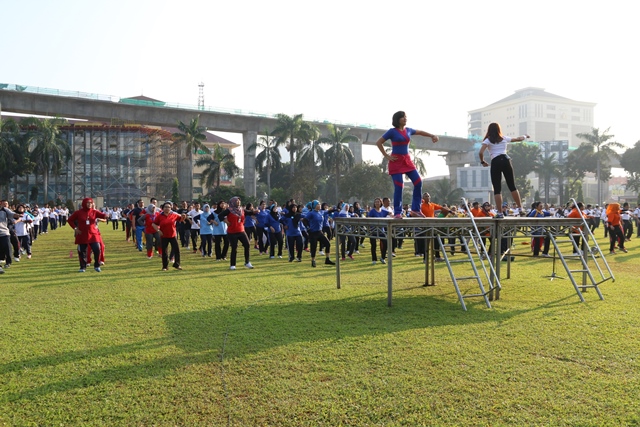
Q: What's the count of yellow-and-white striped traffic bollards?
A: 0